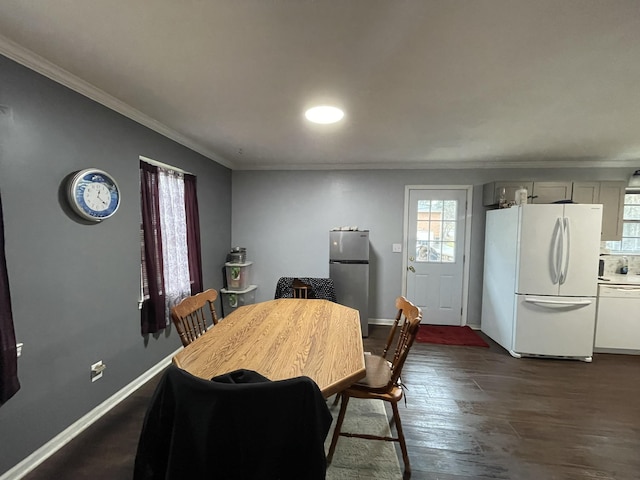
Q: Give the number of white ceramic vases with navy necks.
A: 0